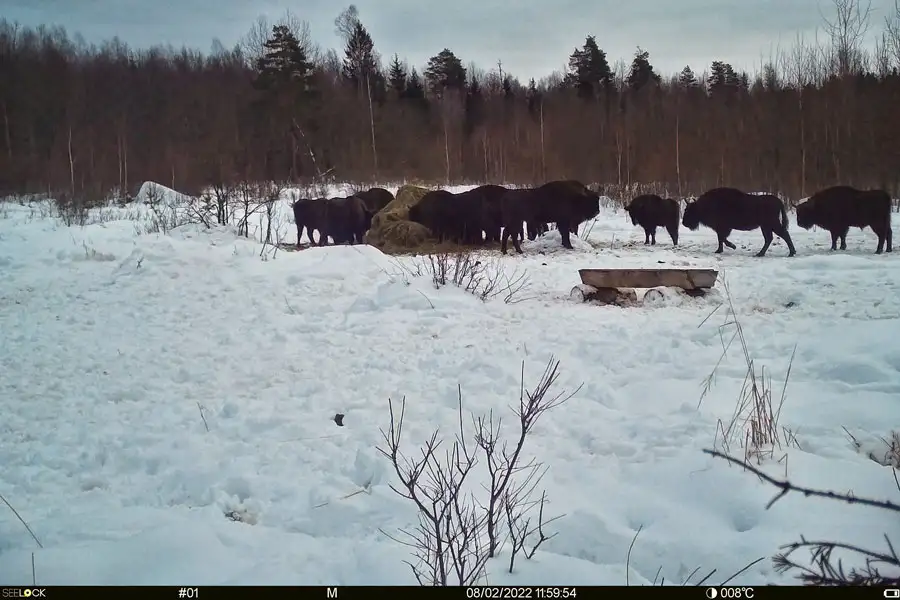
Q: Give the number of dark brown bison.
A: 9